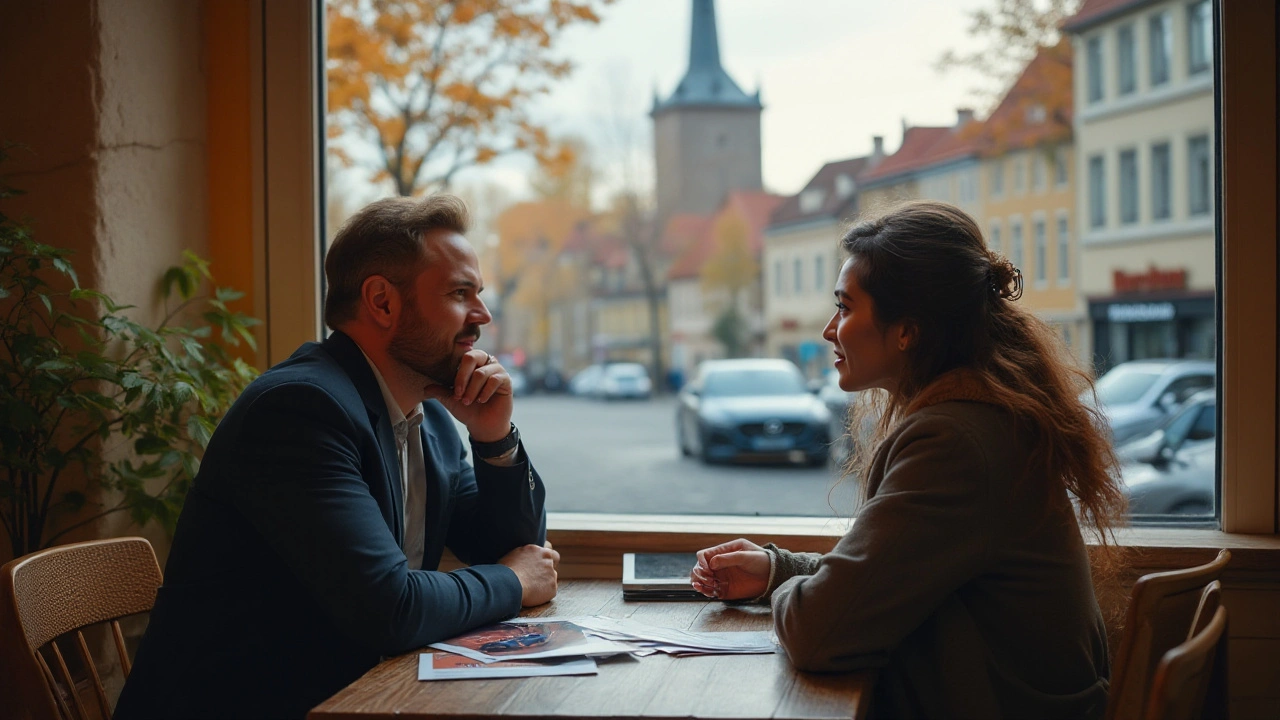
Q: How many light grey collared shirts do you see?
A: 1